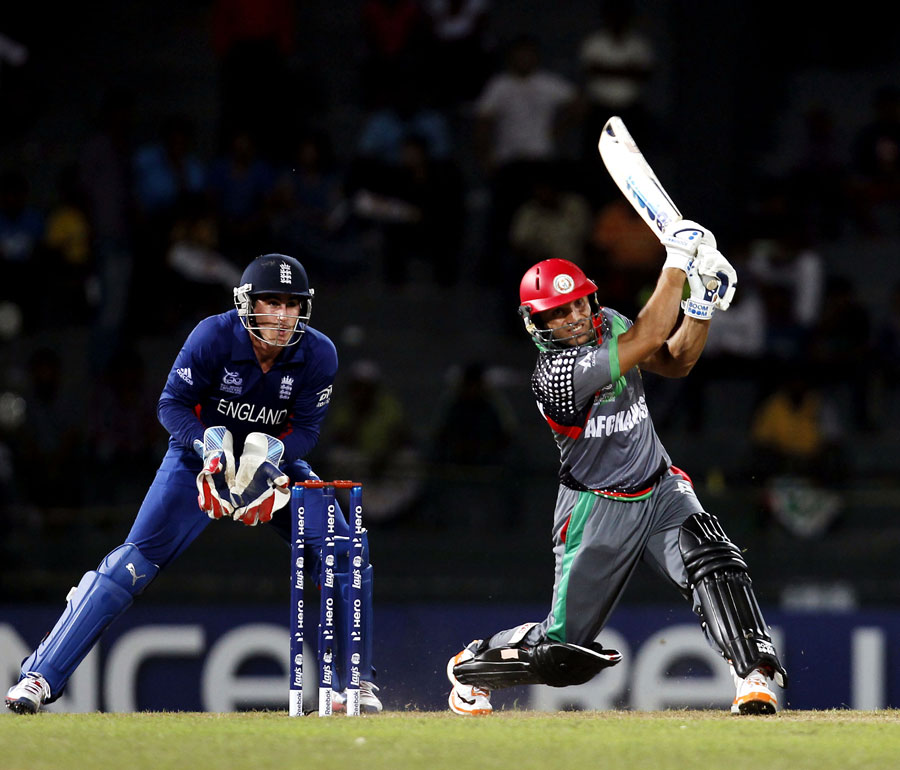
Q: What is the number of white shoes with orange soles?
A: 2